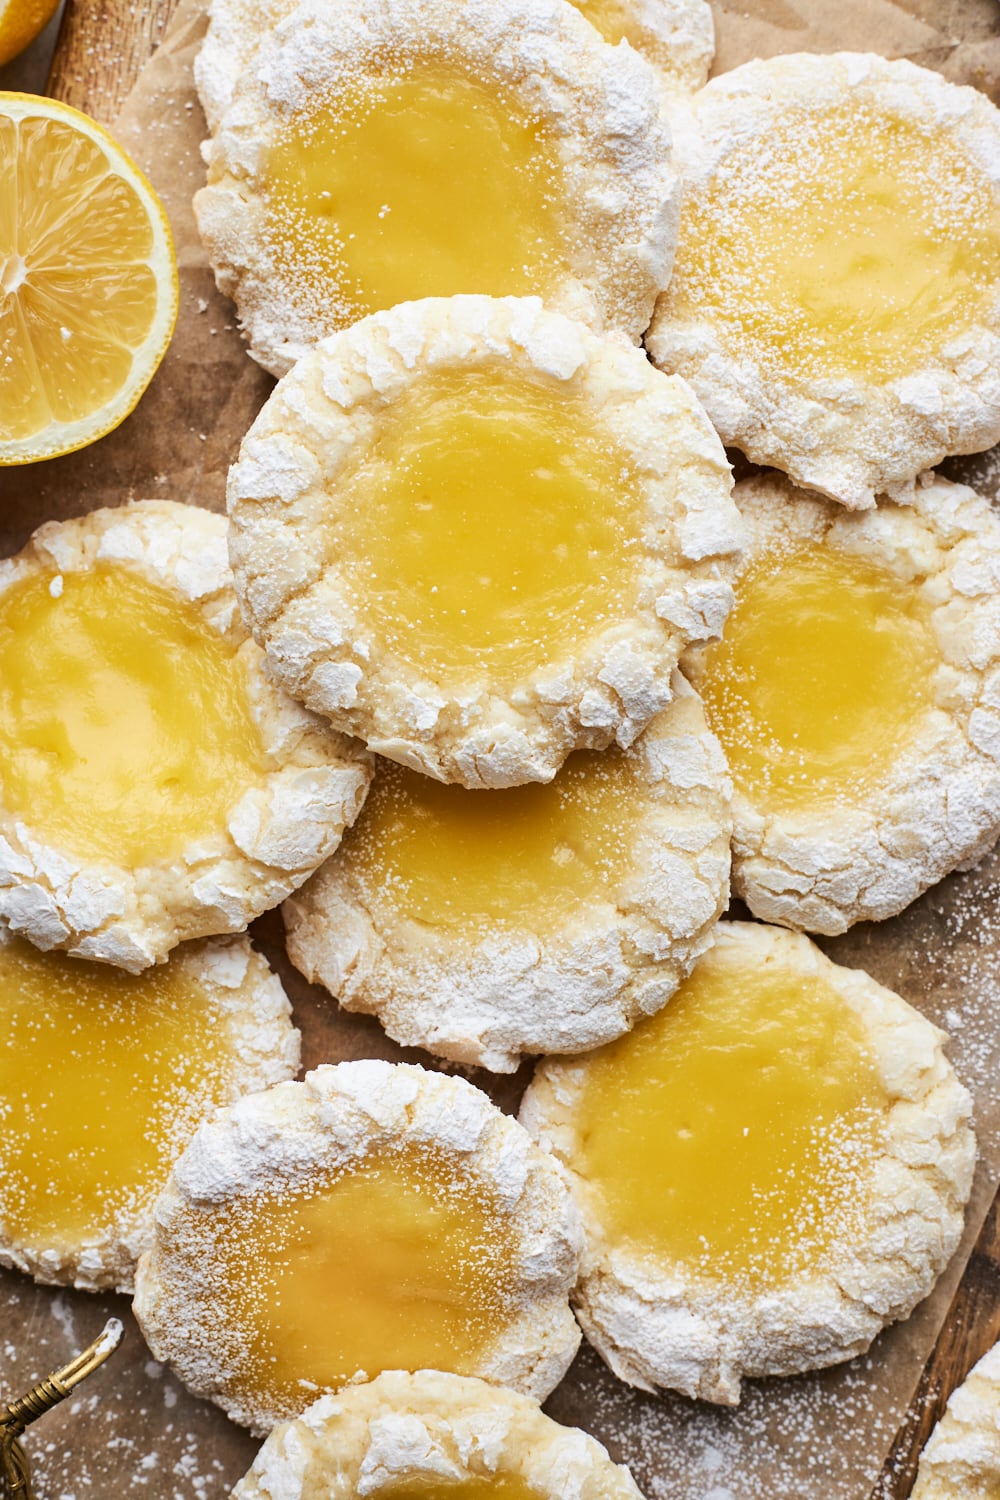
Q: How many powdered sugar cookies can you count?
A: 12